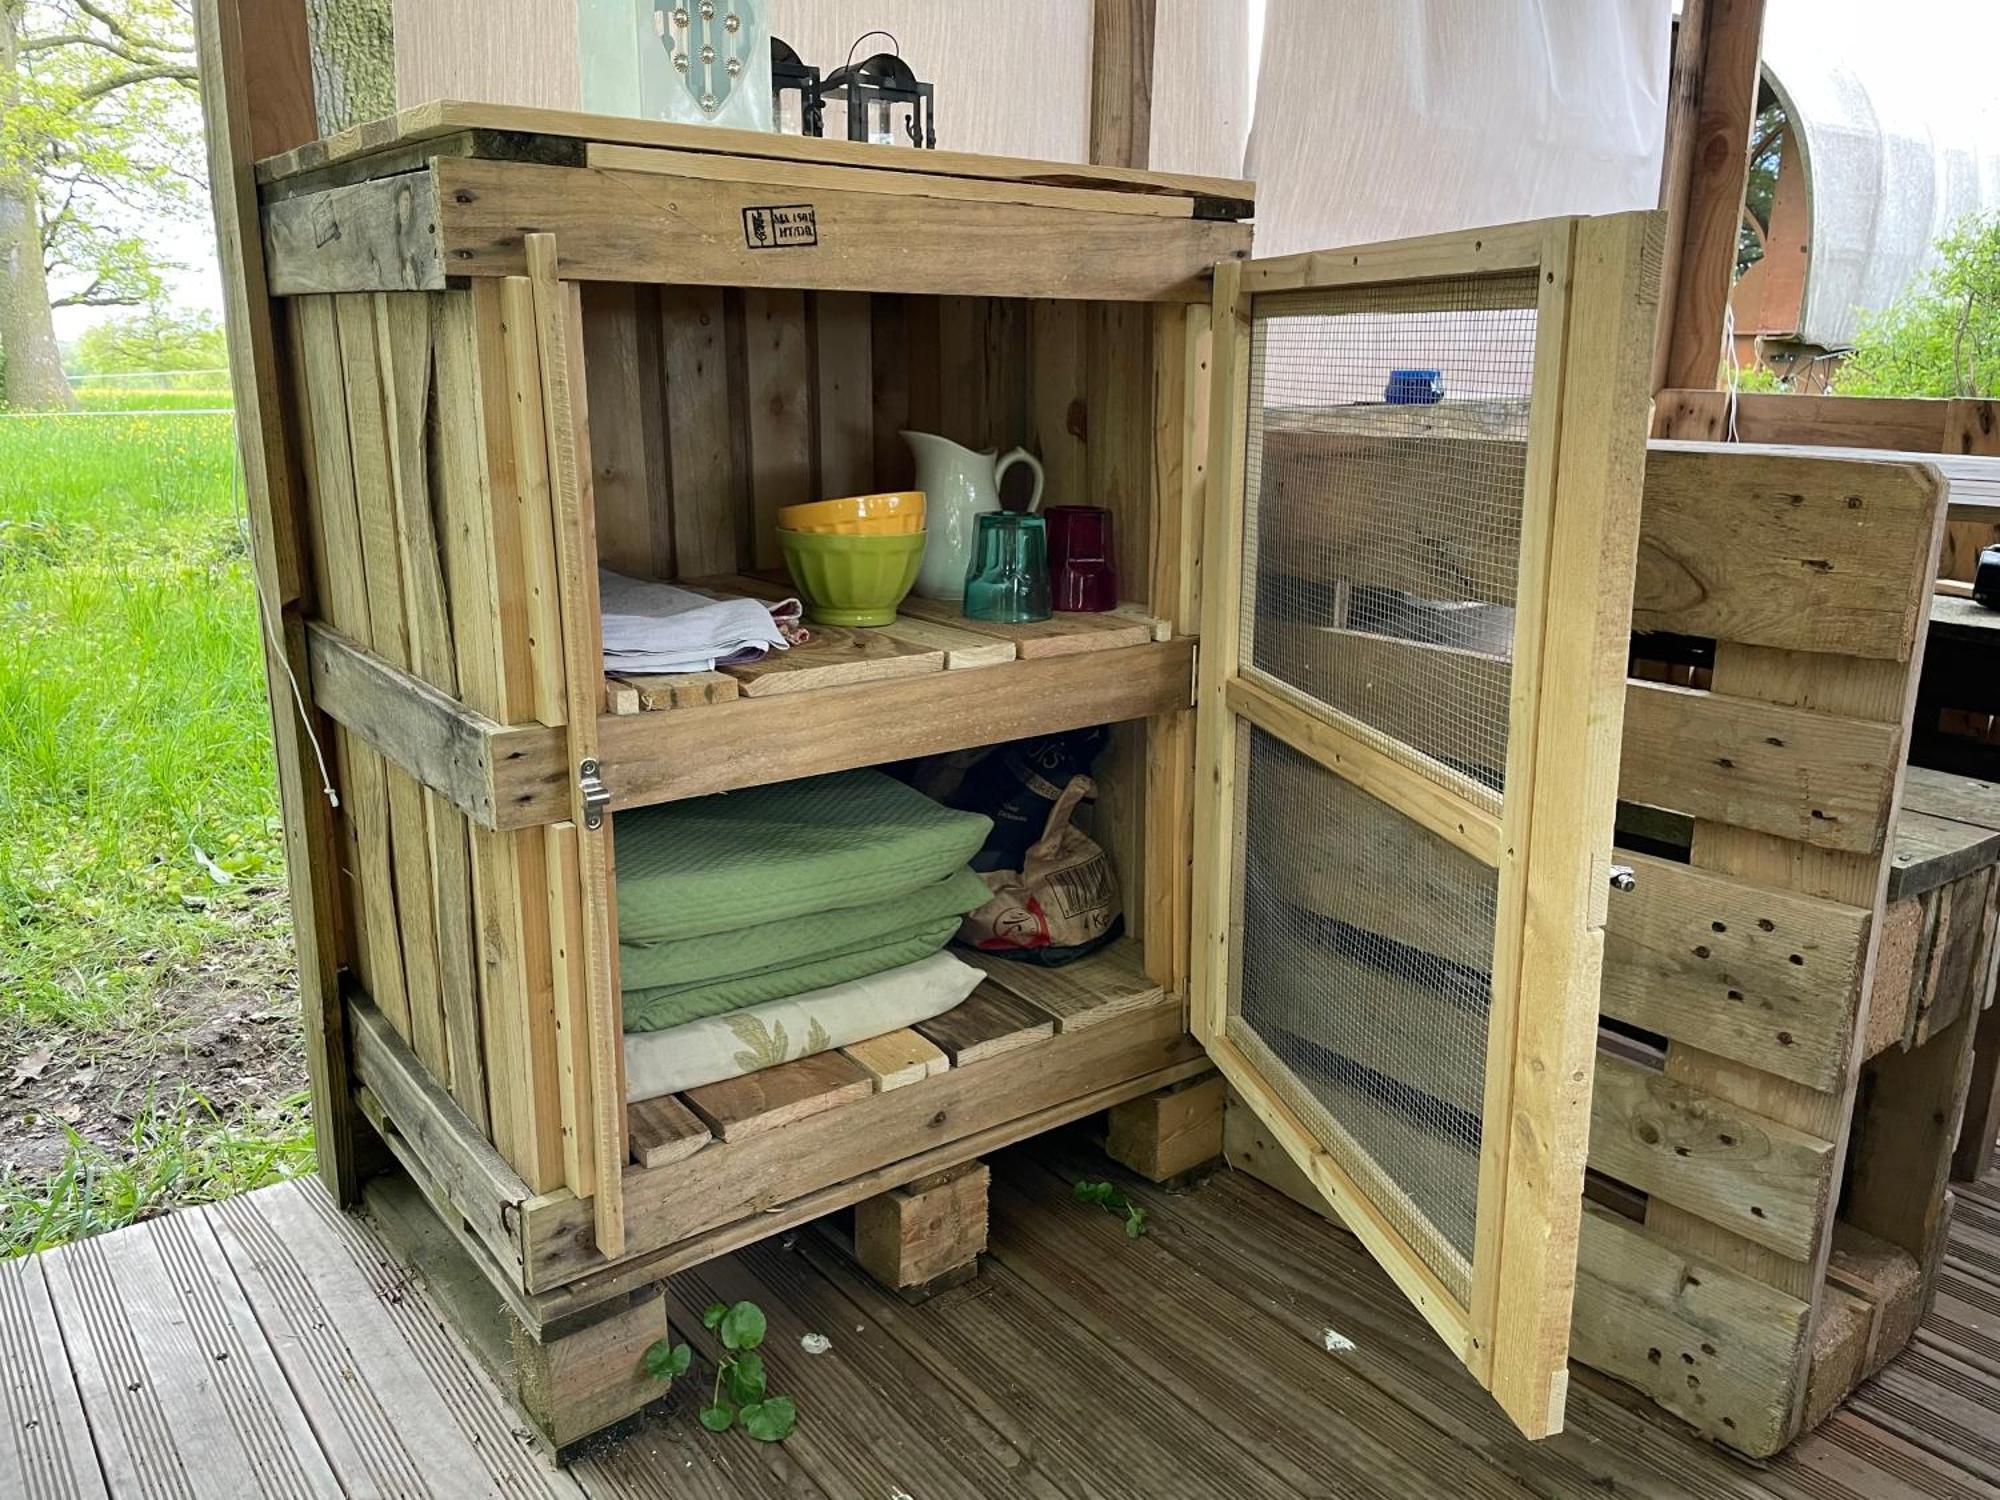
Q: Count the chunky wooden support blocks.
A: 3